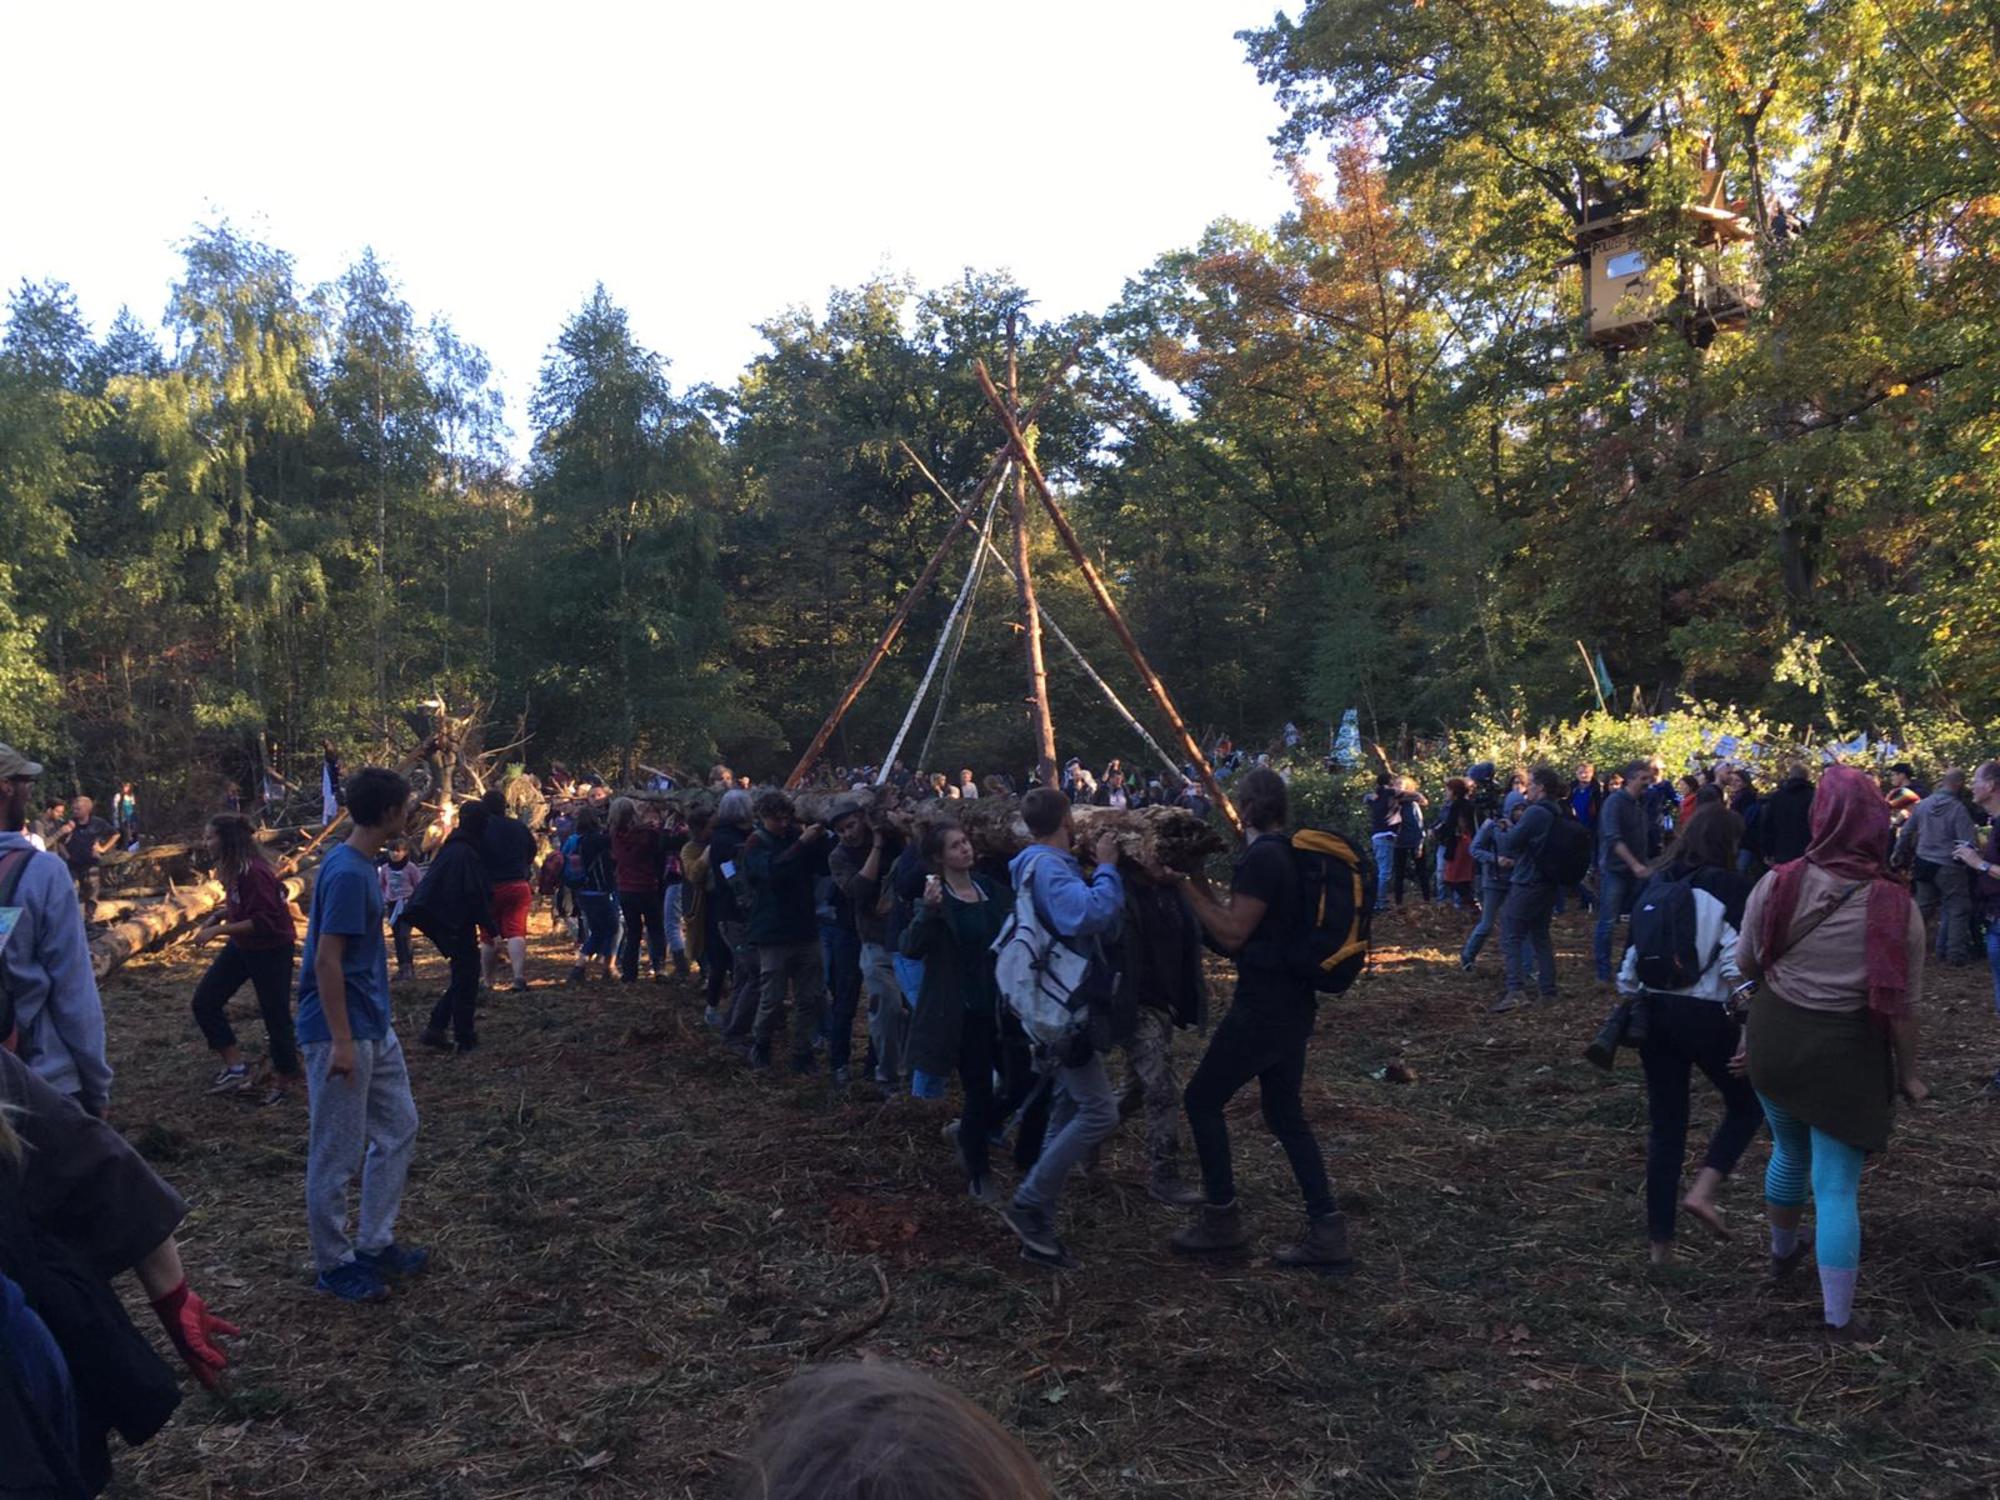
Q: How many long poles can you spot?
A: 6